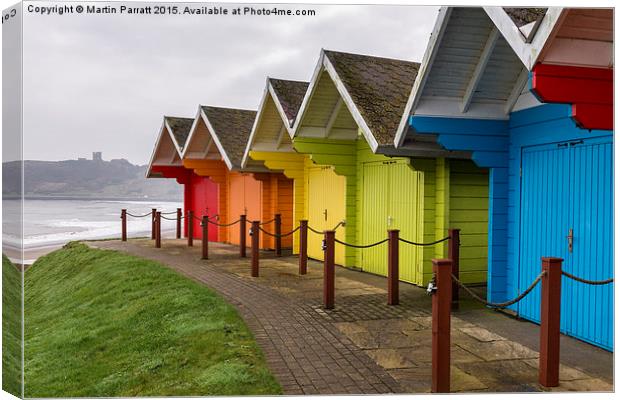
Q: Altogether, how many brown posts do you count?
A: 15